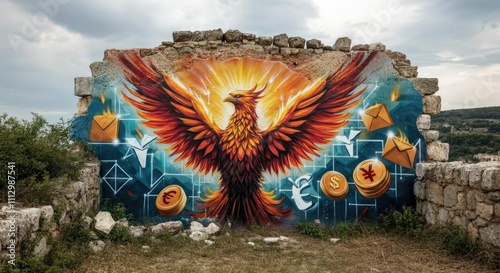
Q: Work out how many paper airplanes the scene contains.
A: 2